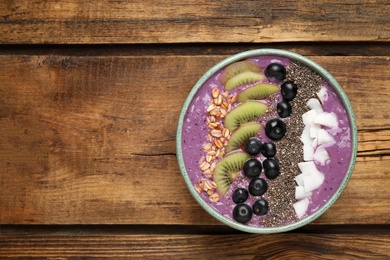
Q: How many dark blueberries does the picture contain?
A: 12